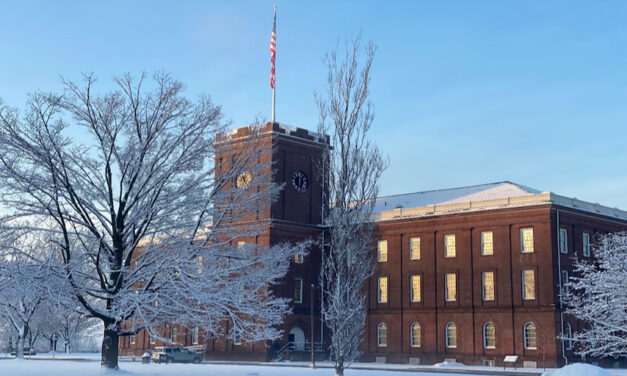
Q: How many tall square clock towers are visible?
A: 1